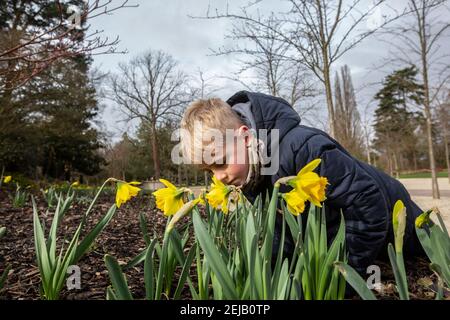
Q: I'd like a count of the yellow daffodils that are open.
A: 5